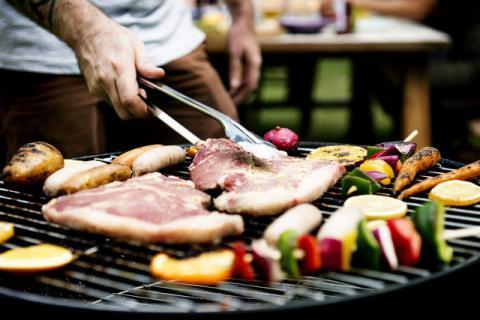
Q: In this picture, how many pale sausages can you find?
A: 4